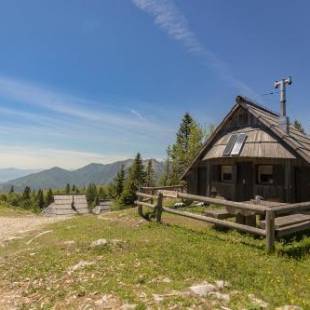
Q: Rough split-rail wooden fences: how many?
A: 1